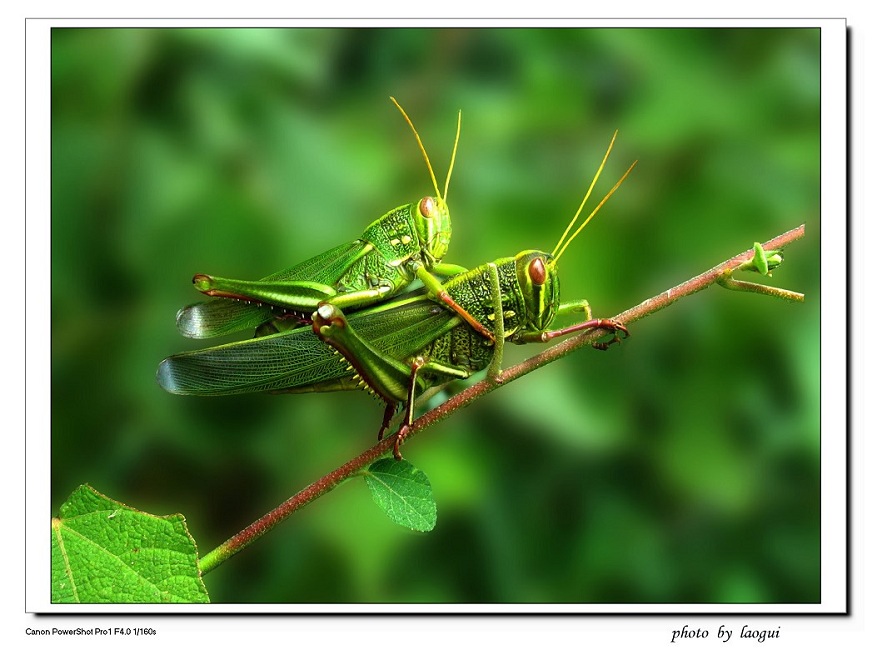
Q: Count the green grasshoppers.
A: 2